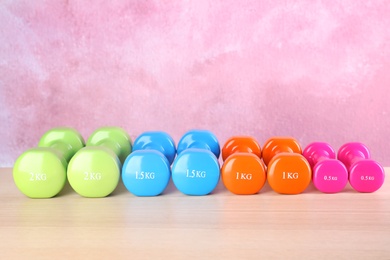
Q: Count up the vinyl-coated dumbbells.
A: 8